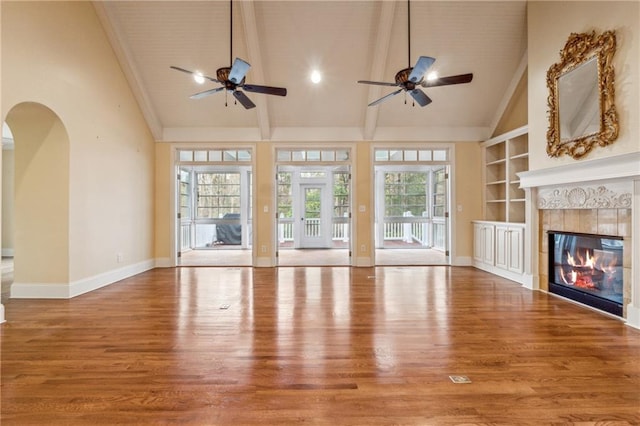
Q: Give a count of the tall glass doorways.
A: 3